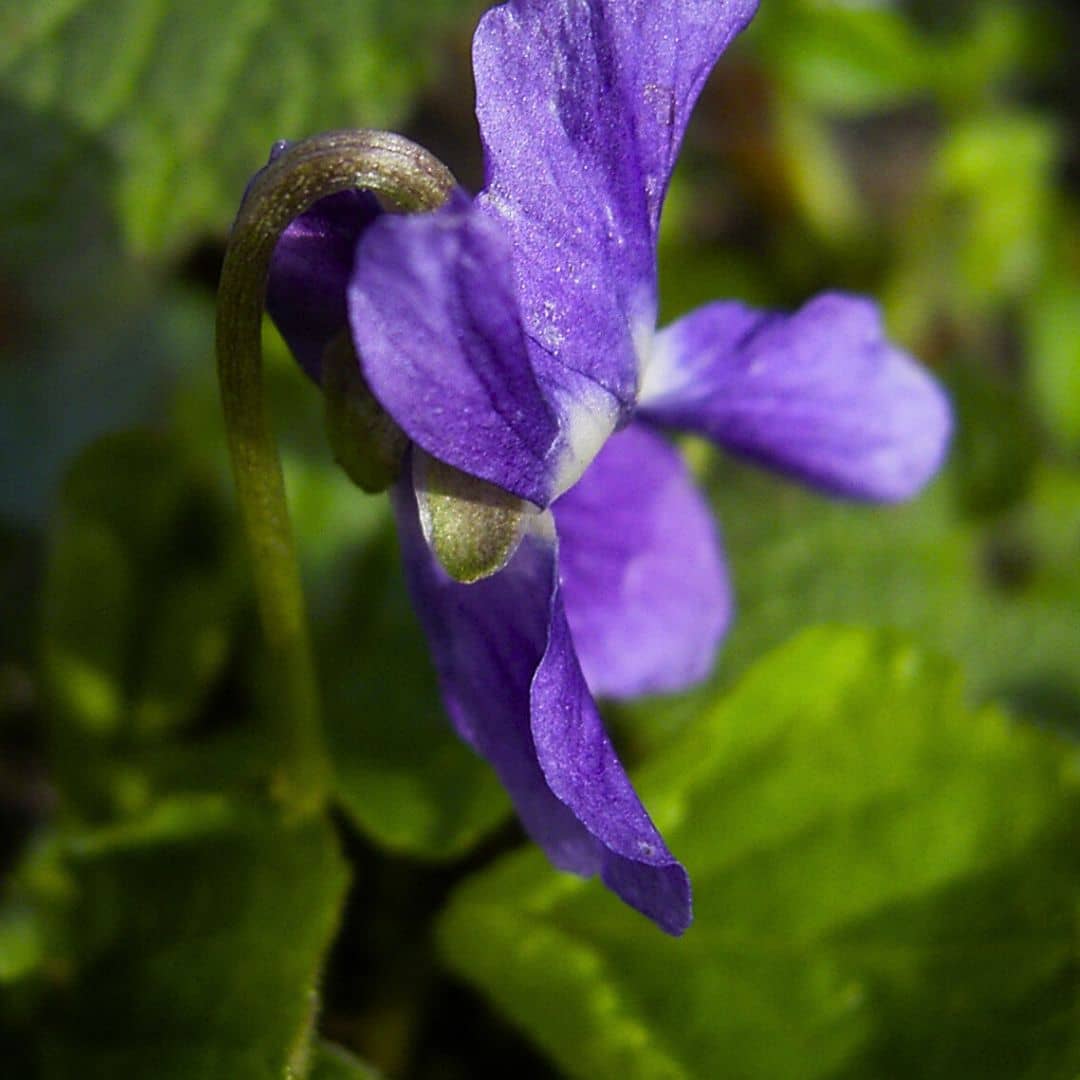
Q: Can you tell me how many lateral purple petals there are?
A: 2